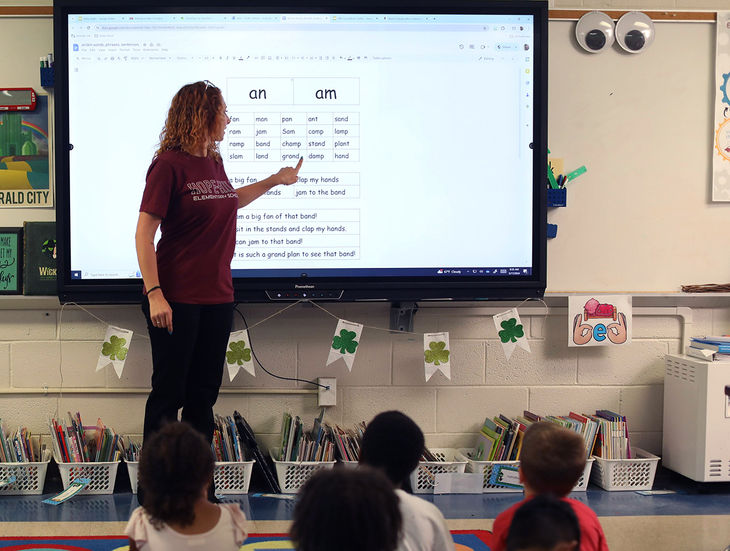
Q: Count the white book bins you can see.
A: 10